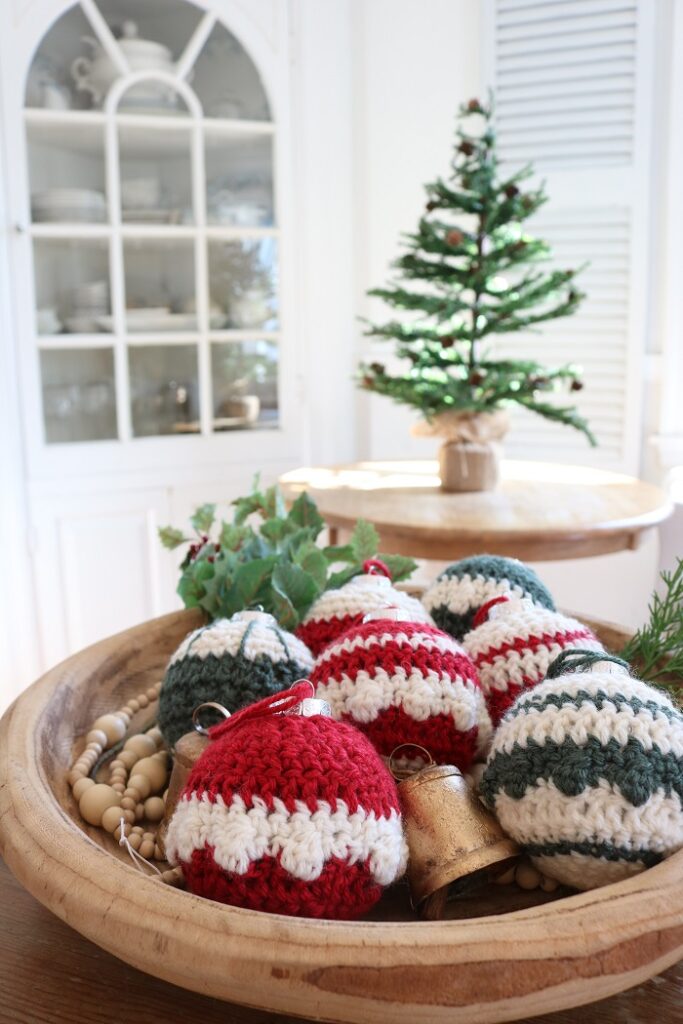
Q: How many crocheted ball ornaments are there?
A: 7